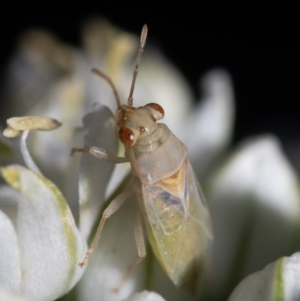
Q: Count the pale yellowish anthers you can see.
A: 1